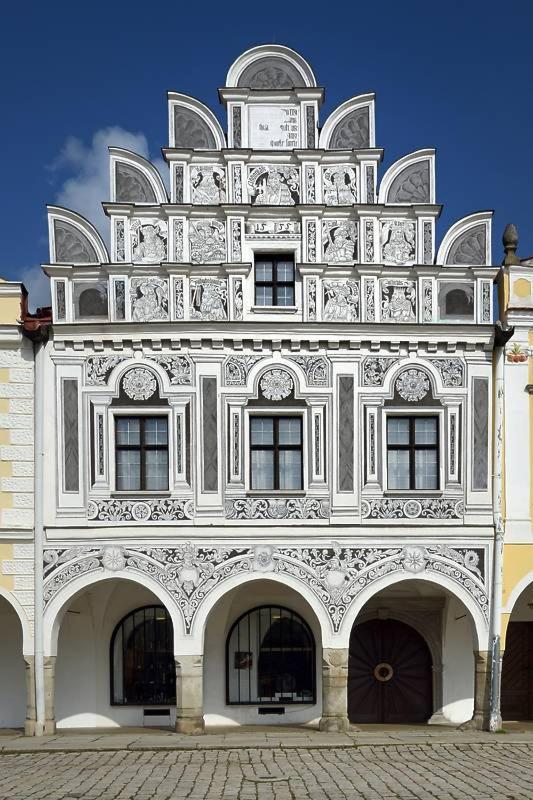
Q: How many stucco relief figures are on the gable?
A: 11